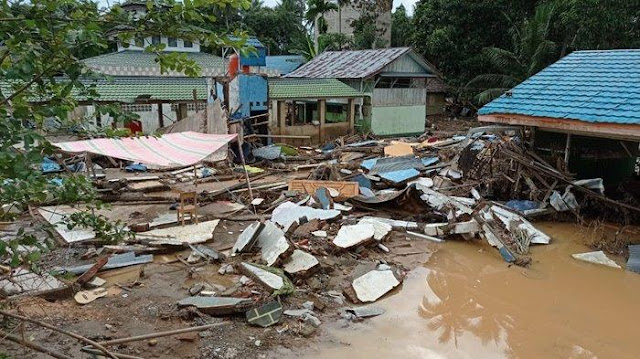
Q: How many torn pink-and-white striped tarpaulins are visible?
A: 1